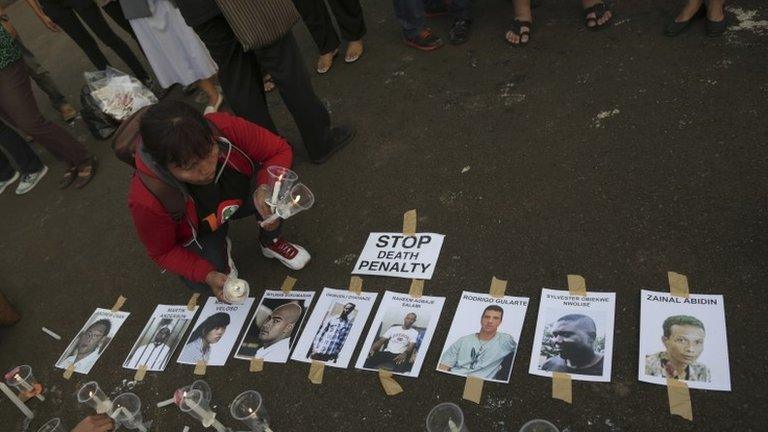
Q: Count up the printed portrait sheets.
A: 9